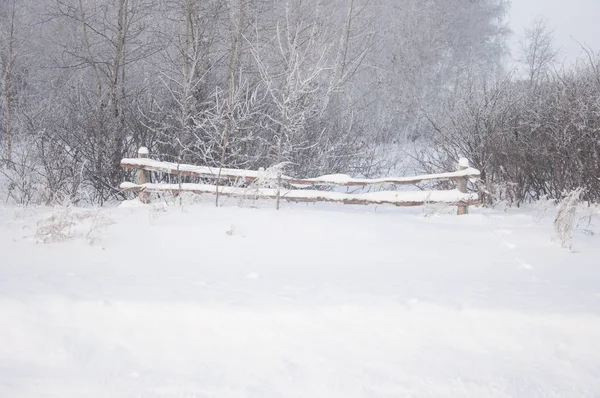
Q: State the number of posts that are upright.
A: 2